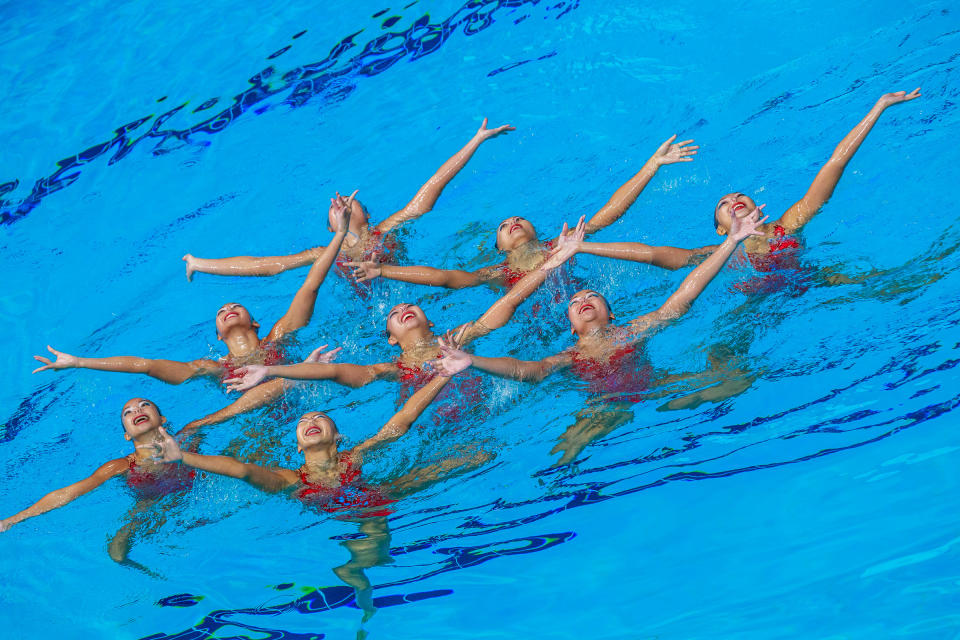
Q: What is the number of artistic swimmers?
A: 8